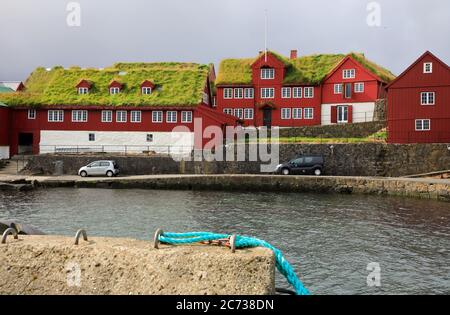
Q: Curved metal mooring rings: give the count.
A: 4